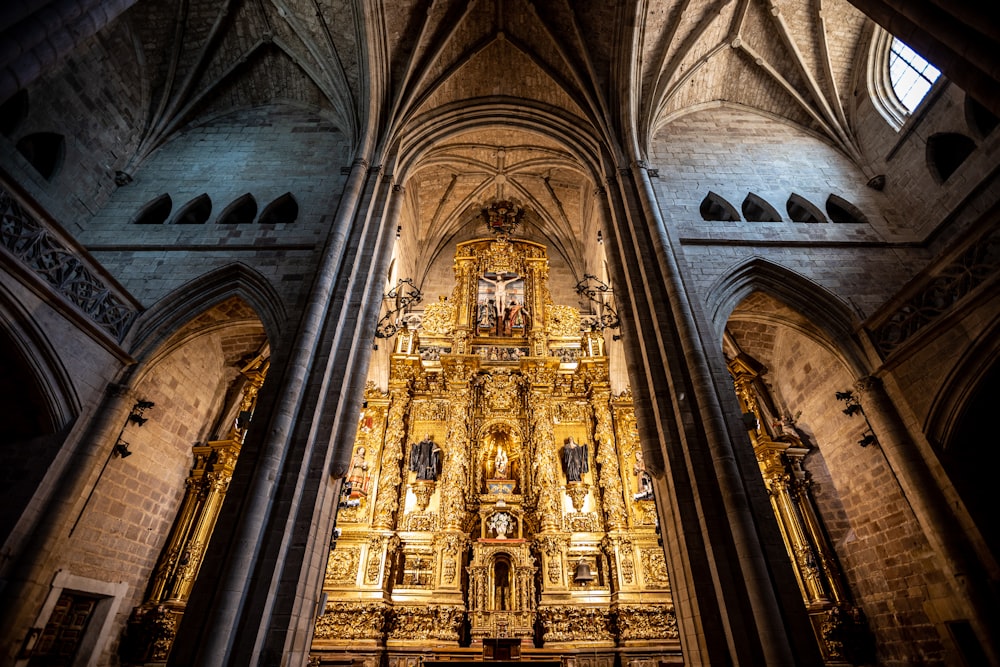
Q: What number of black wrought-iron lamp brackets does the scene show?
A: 2